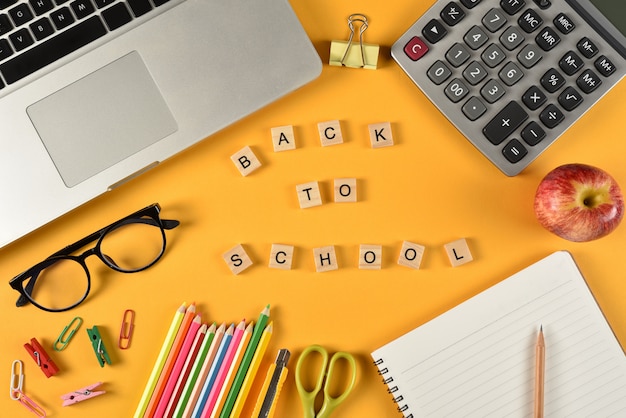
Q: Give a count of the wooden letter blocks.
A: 12